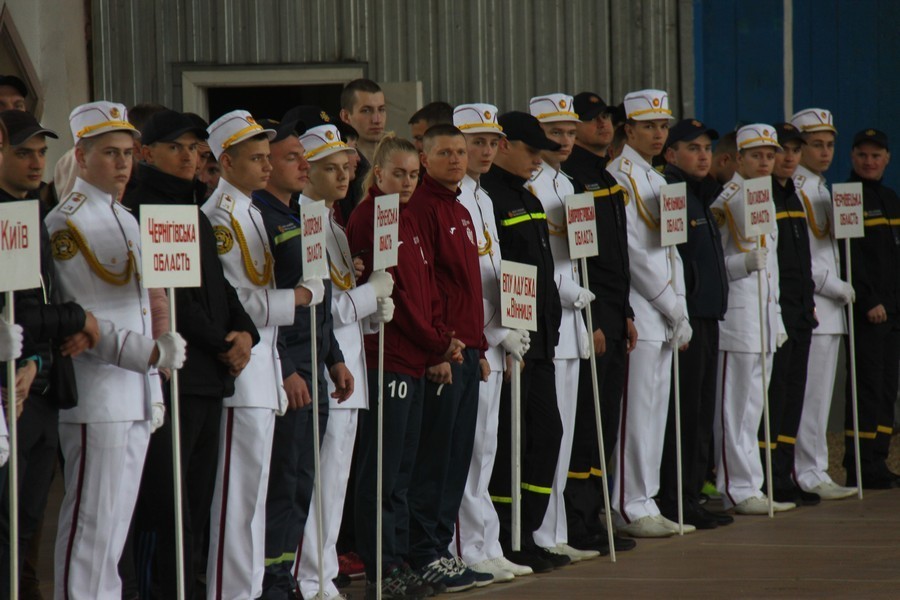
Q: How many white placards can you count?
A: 9